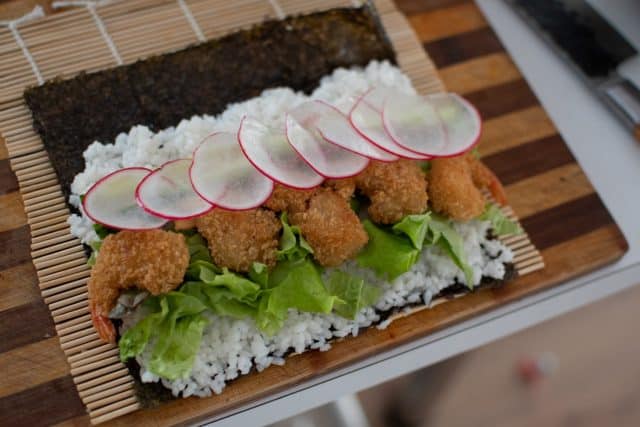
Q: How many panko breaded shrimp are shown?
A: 5